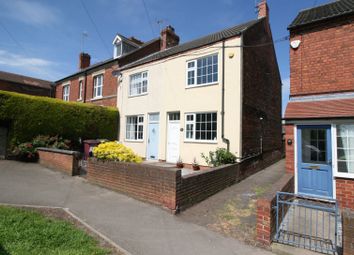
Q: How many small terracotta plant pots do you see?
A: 2